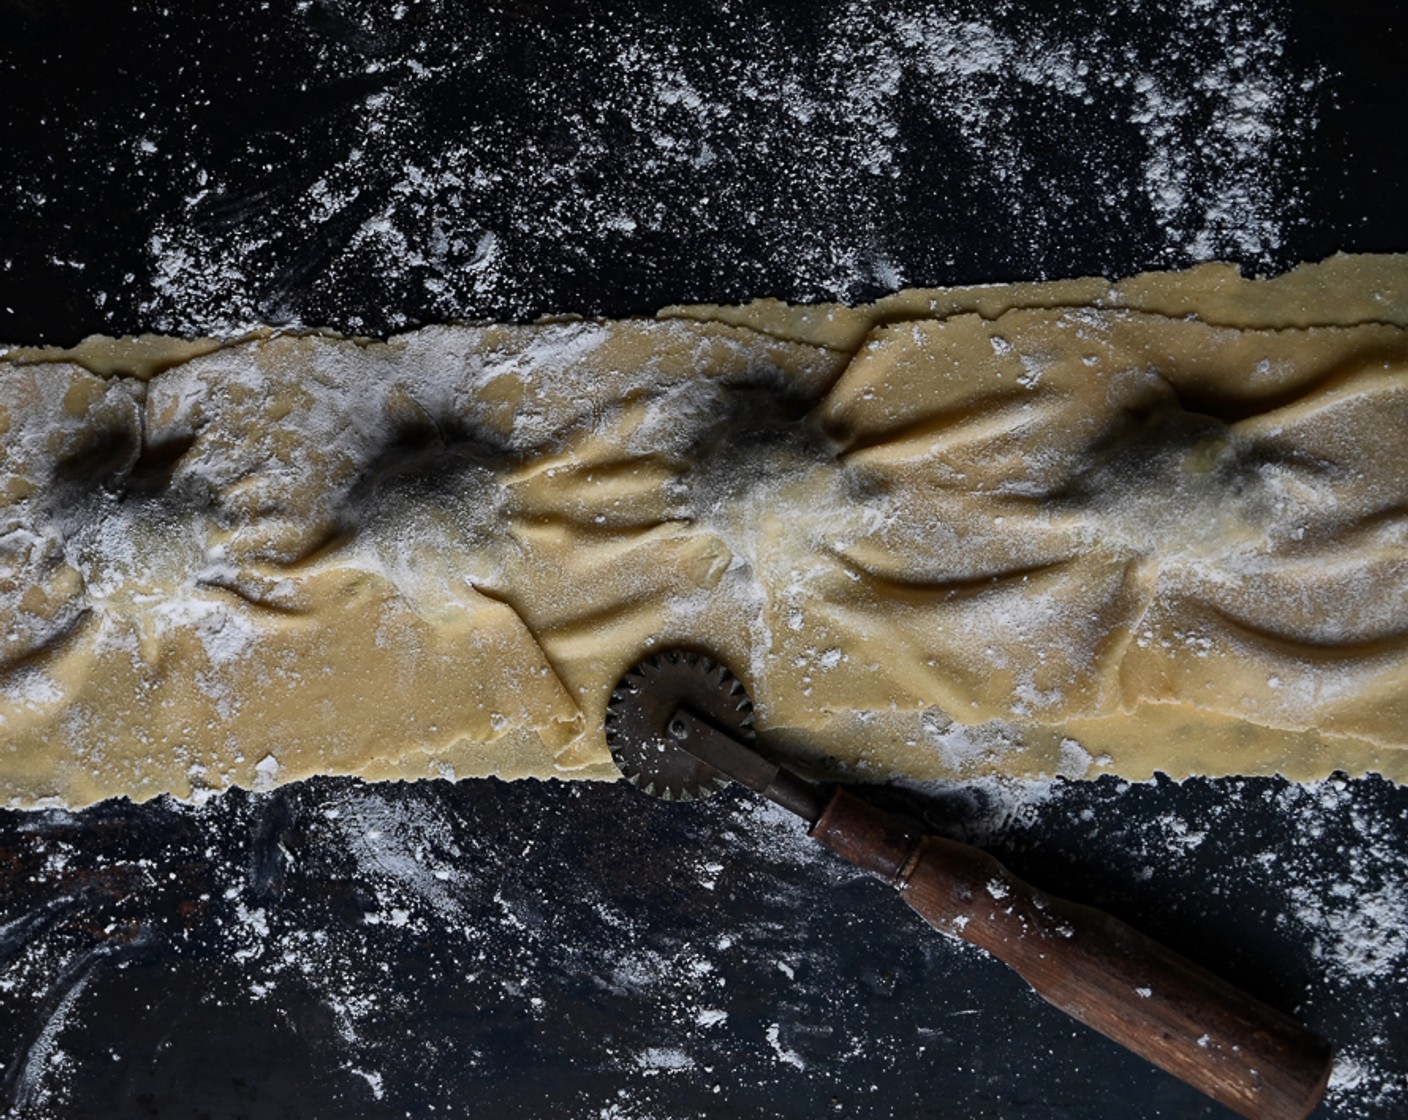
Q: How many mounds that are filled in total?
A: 4